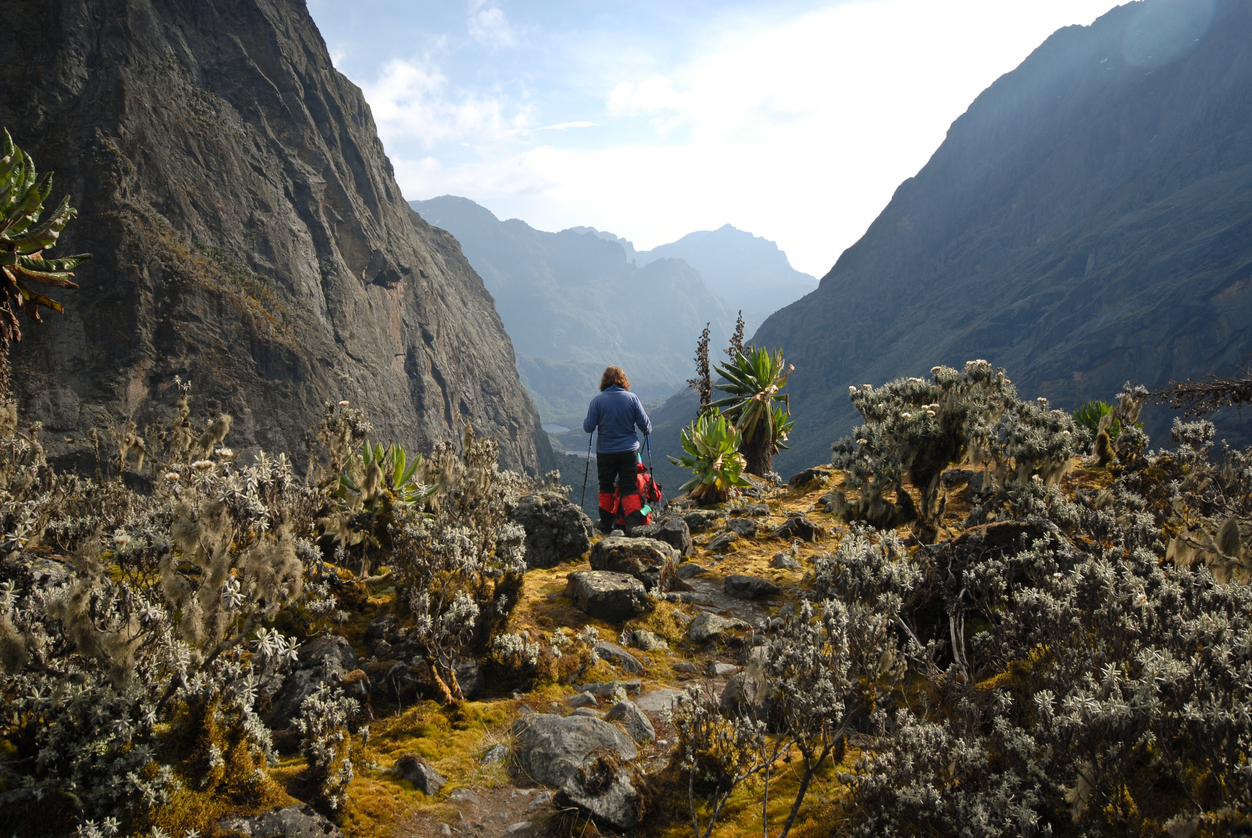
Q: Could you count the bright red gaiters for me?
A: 2